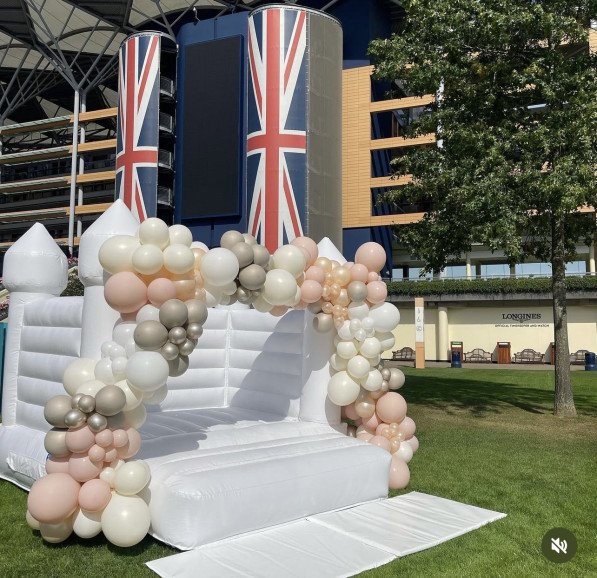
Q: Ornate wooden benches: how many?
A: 4